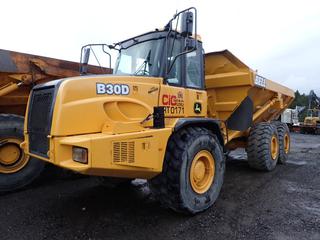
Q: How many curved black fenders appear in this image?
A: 1